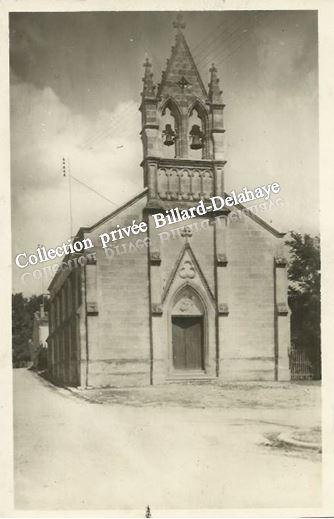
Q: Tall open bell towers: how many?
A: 1